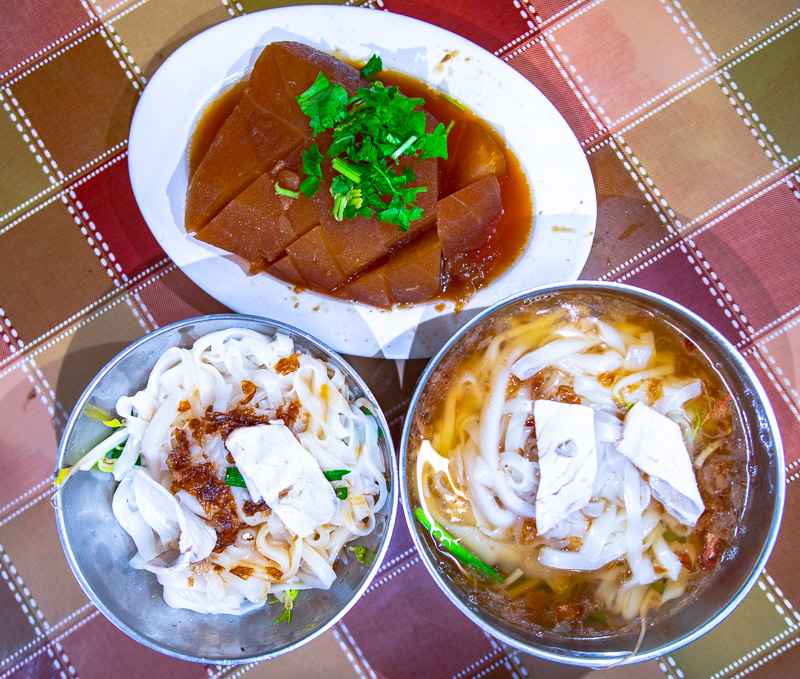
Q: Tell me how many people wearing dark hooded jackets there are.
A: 0